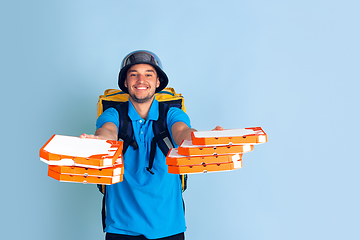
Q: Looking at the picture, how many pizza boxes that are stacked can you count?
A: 7